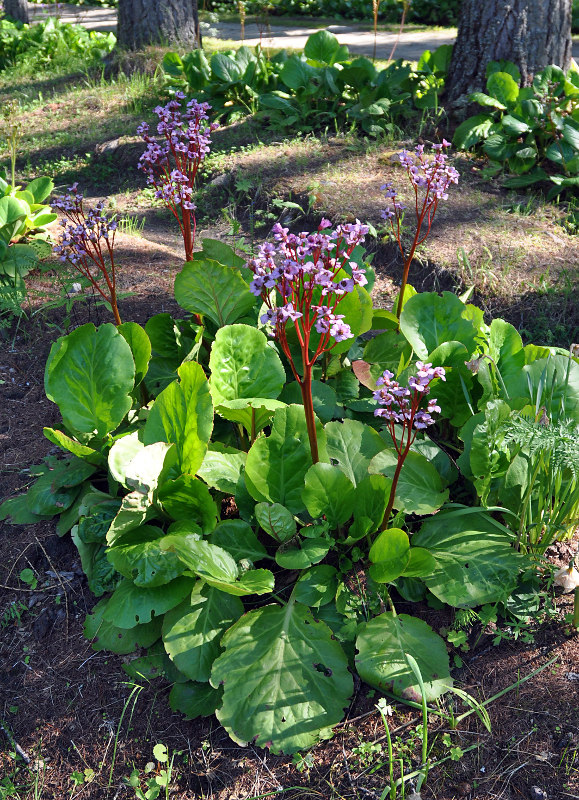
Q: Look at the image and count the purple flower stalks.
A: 5